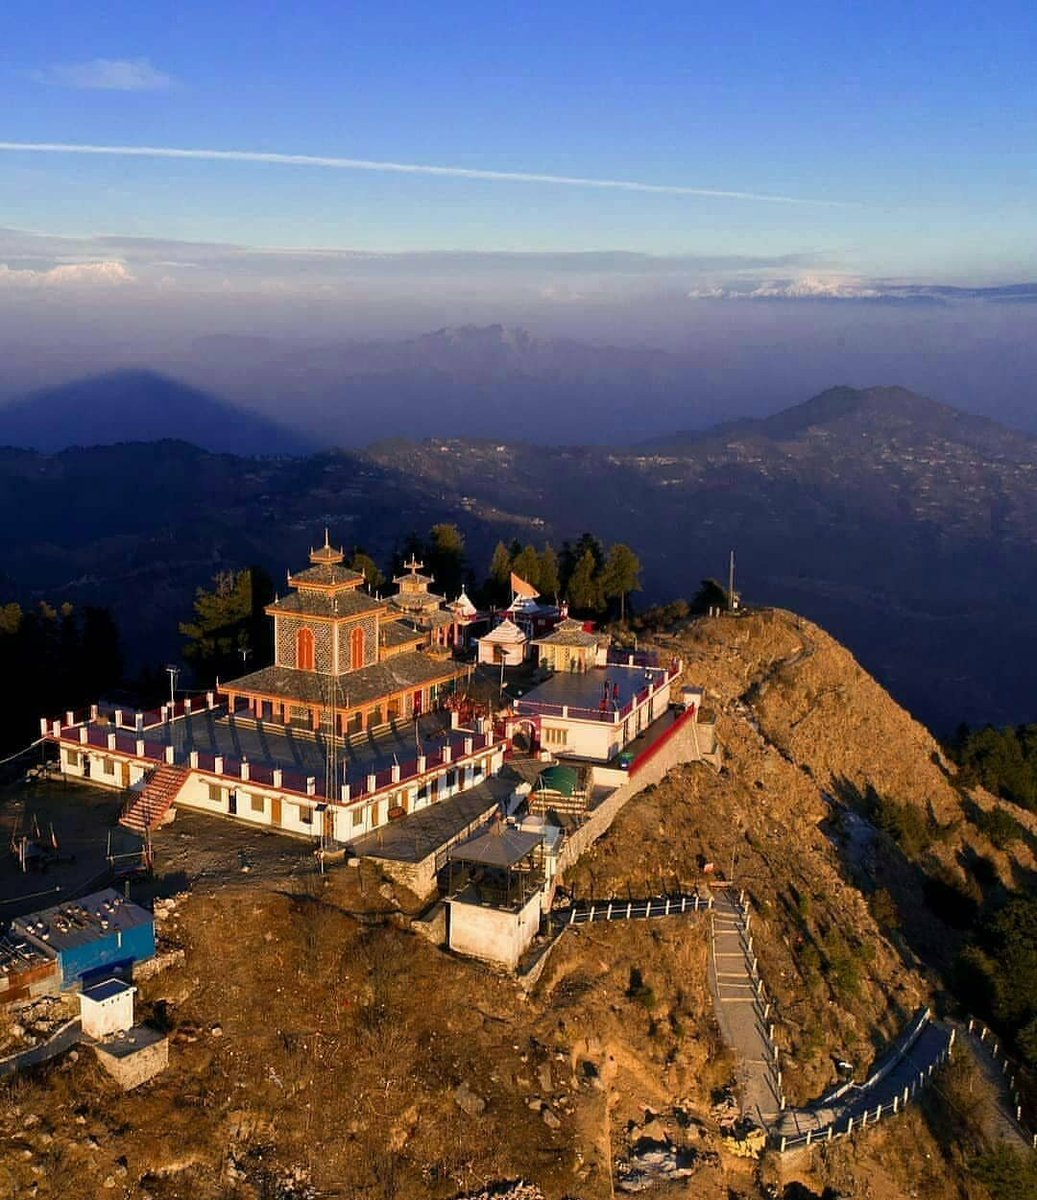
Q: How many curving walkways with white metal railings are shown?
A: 1